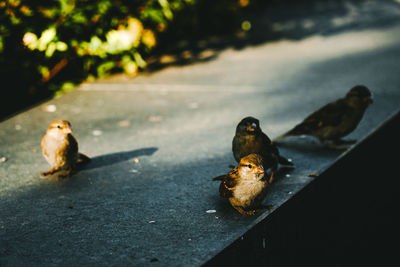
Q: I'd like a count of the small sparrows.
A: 4